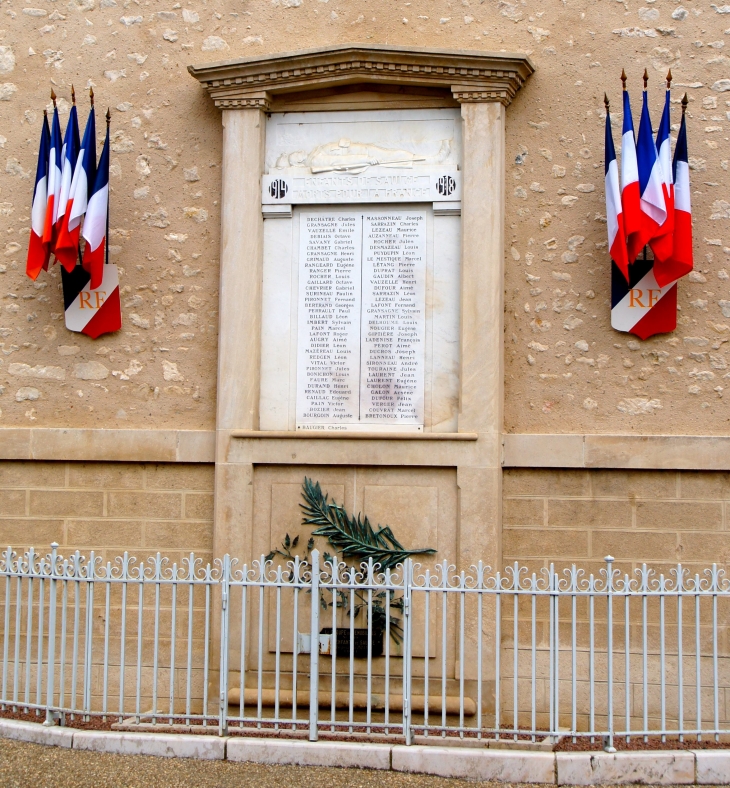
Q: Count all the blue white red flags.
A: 10